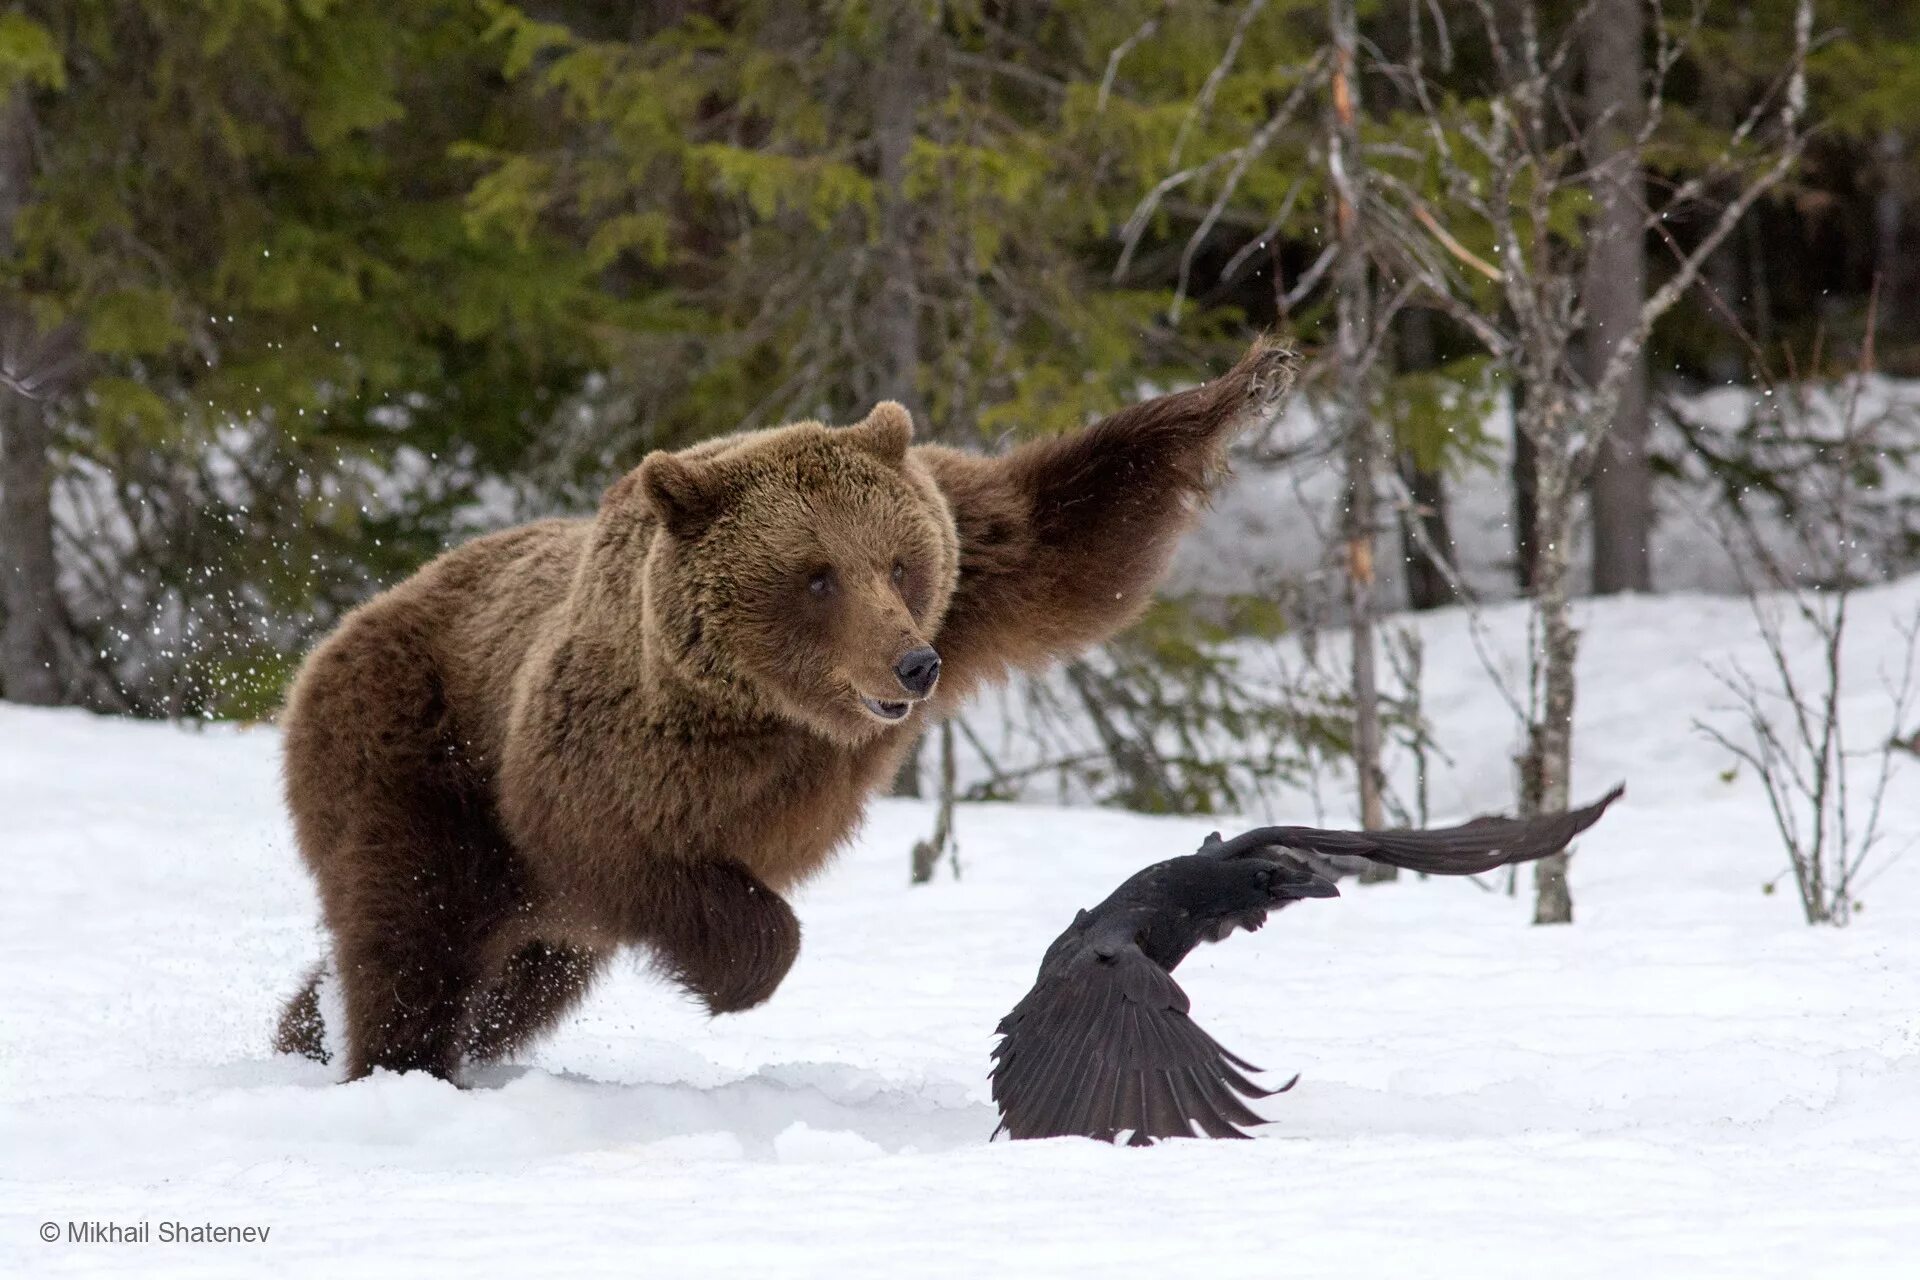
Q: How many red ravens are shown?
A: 0